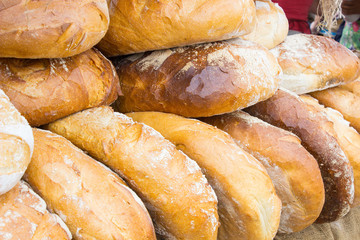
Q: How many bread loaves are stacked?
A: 15